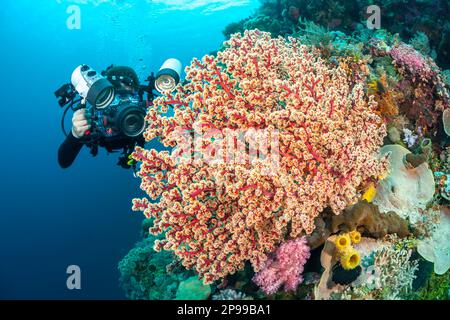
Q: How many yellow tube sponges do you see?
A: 3